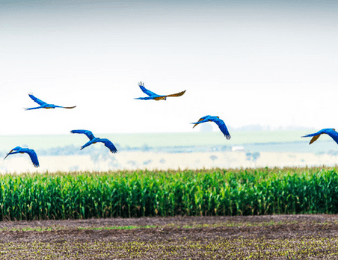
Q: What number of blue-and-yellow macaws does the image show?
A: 6